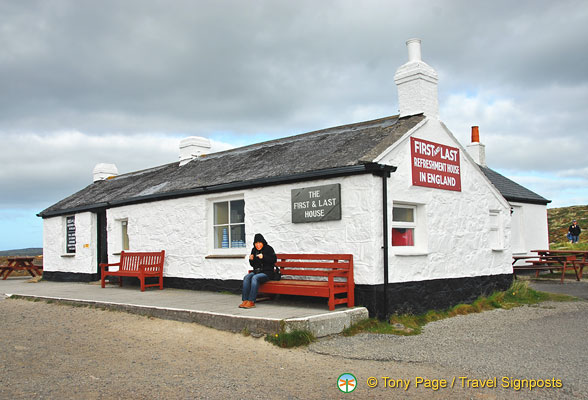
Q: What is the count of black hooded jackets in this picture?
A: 1